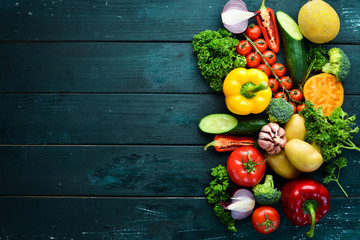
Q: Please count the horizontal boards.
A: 5